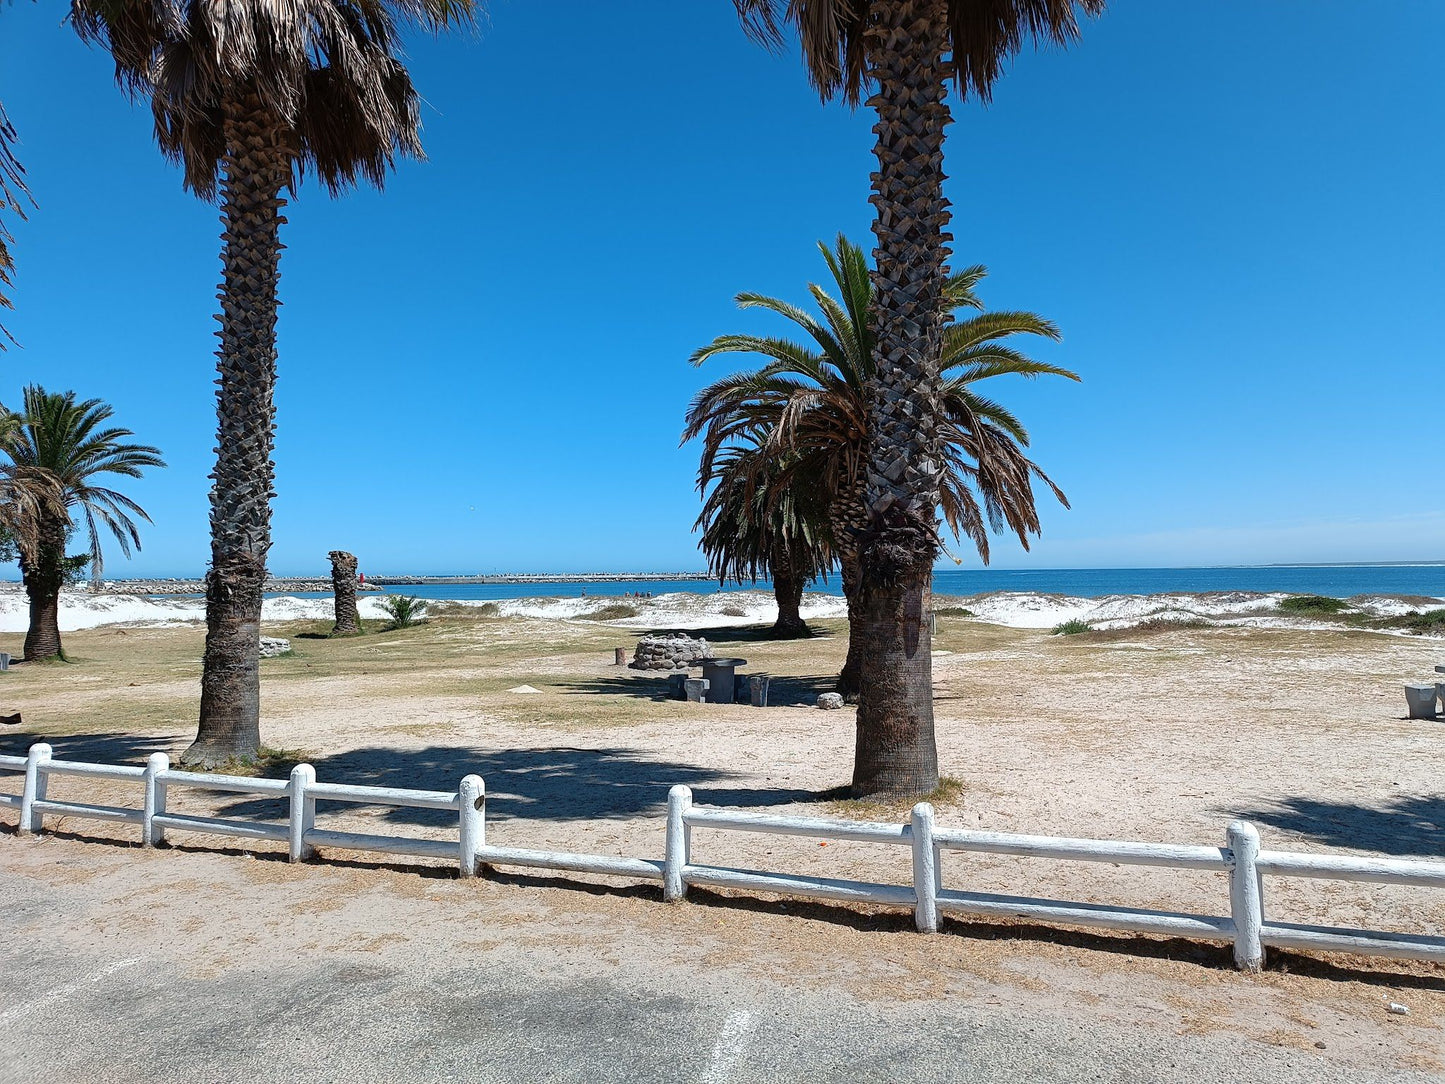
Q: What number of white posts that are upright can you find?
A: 7